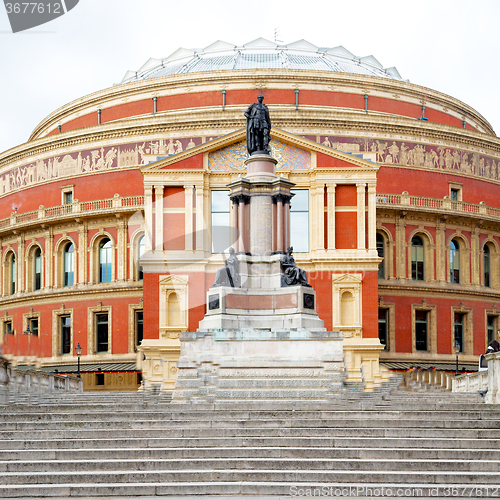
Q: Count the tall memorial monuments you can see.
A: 1